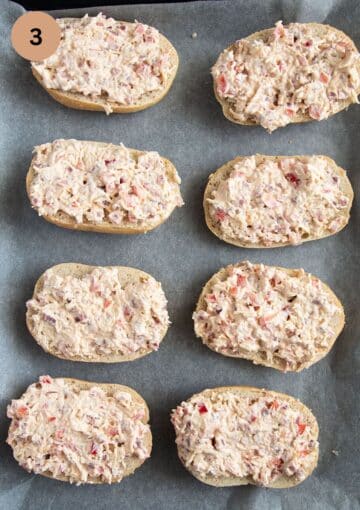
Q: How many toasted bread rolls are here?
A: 8